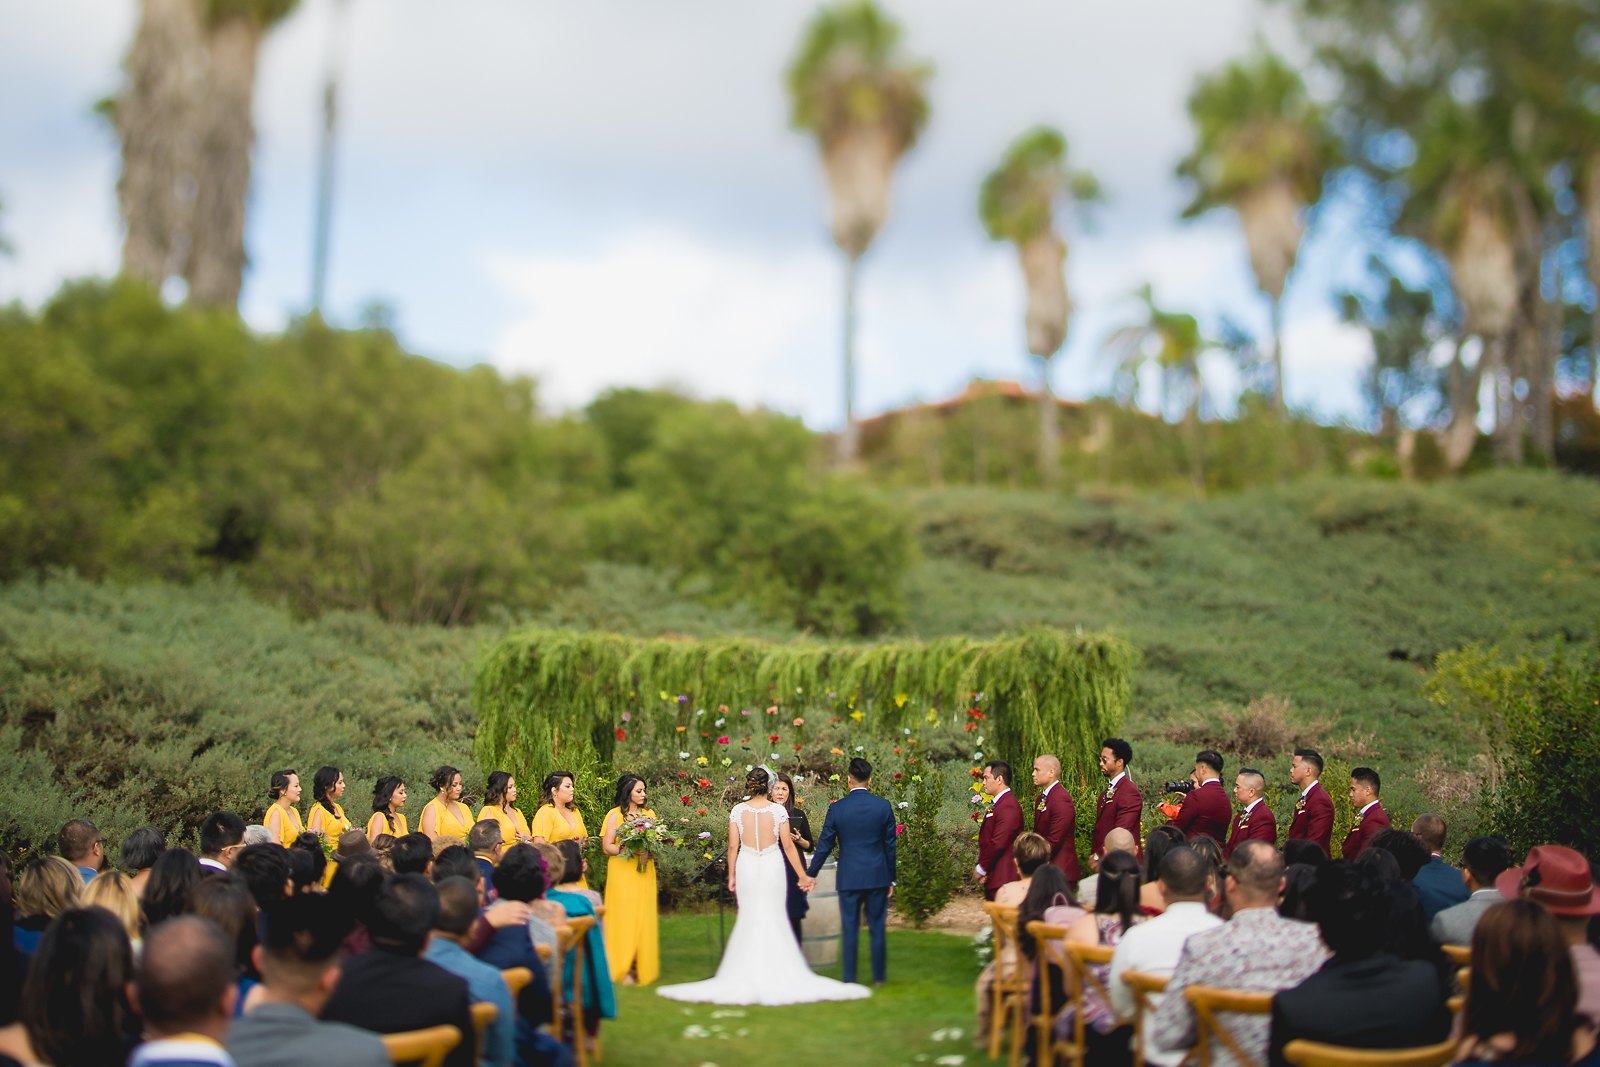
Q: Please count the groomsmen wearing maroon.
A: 7